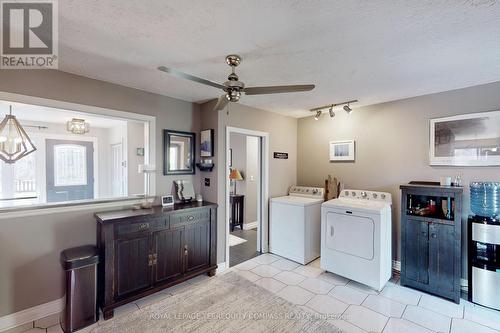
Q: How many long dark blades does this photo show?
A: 3